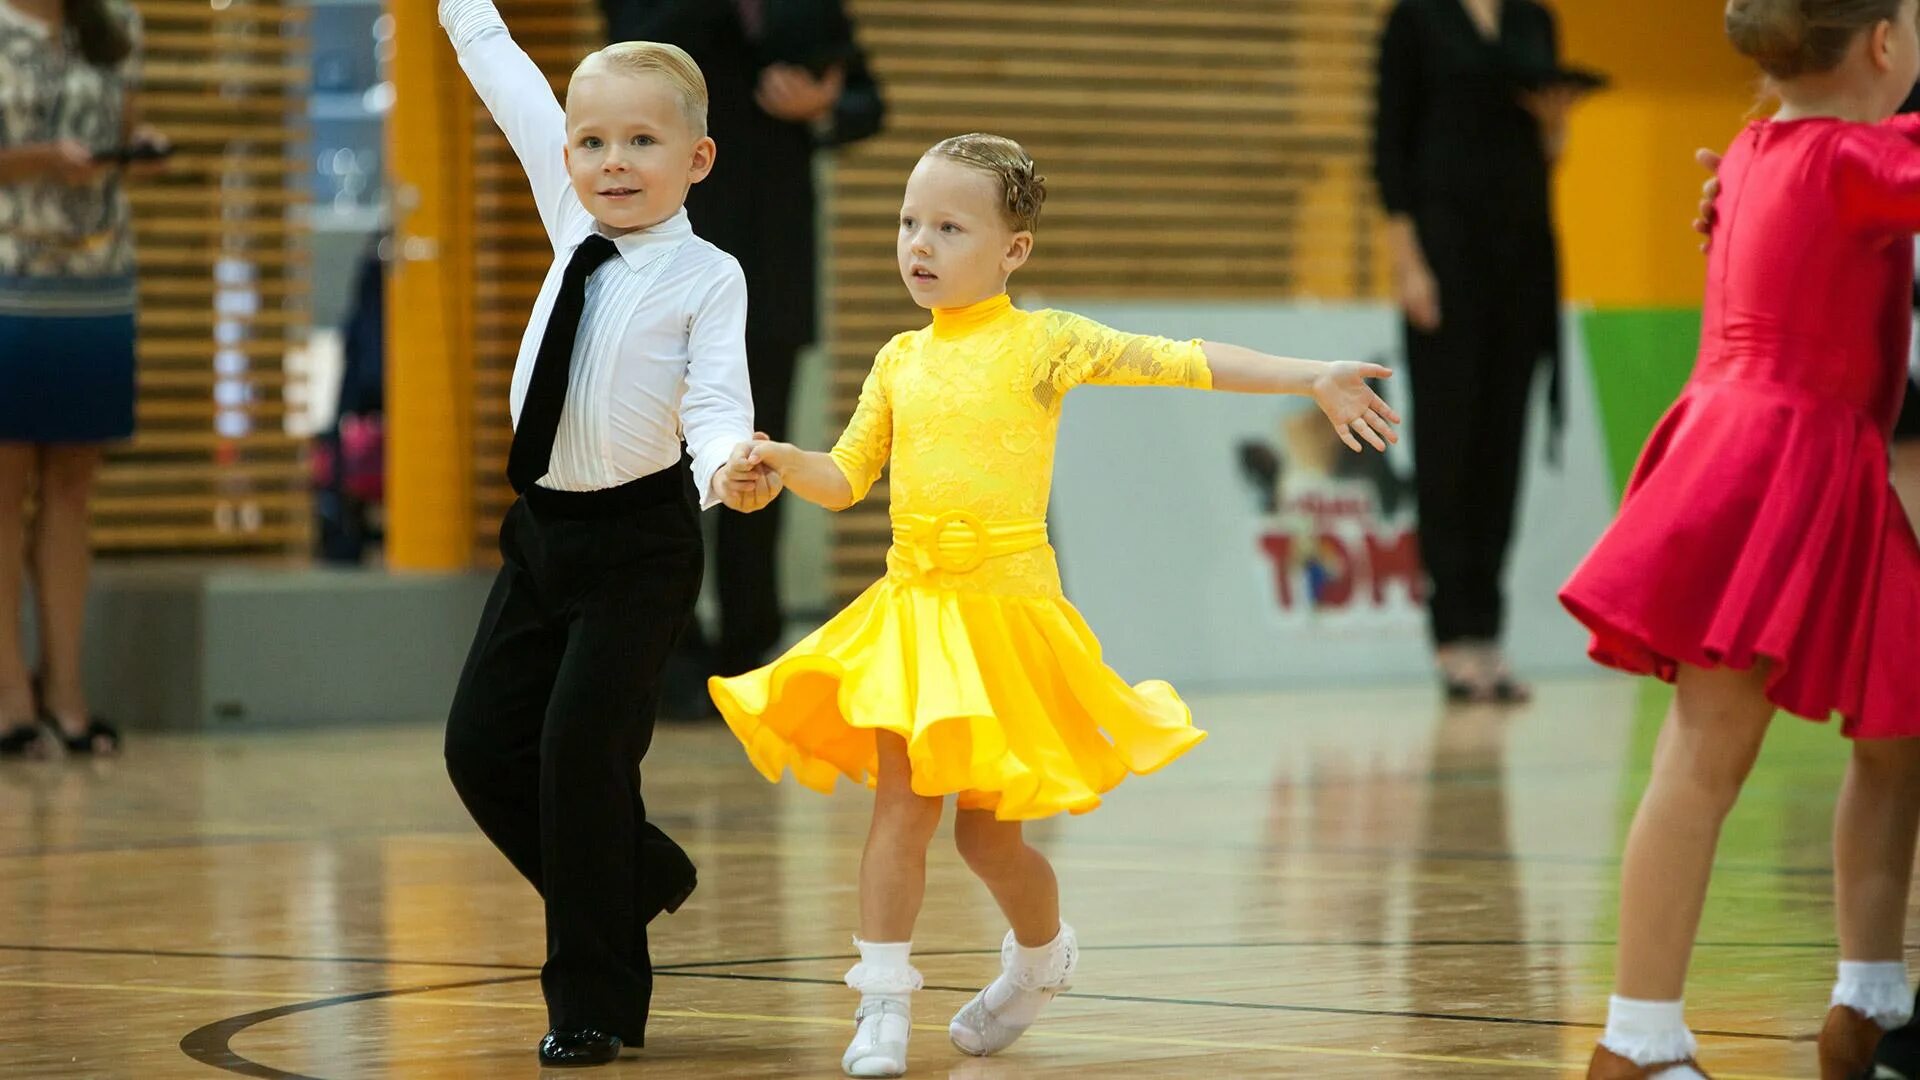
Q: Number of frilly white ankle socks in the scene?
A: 4